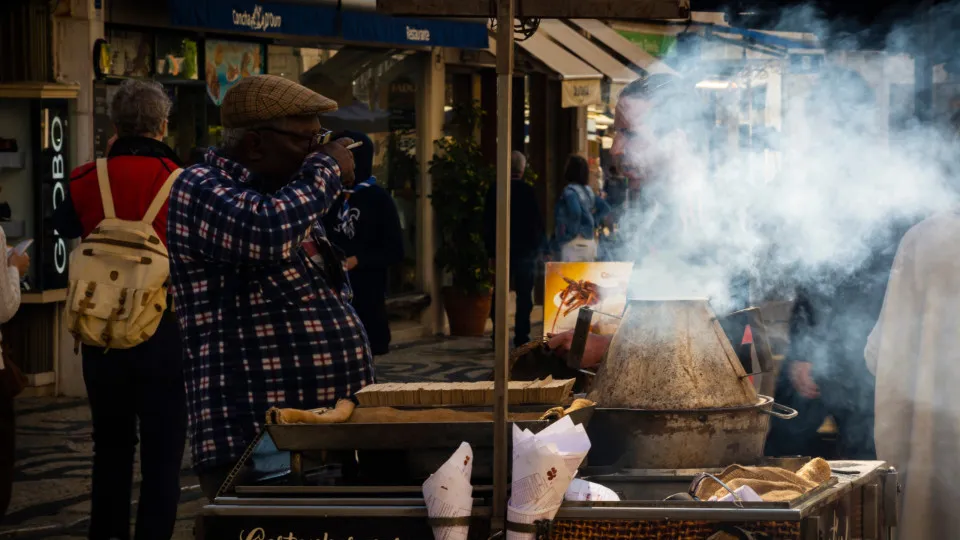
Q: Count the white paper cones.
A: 2